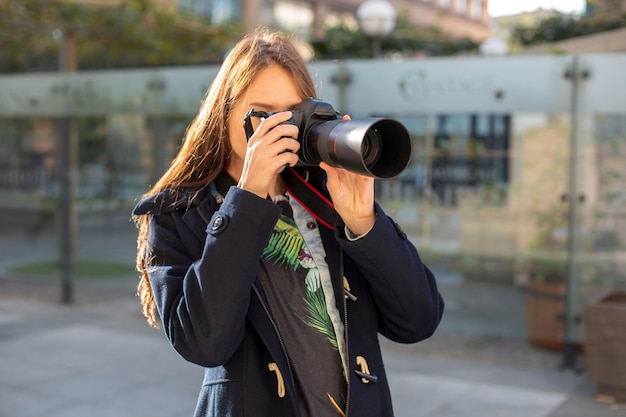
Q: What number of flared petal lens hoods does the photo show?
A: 0